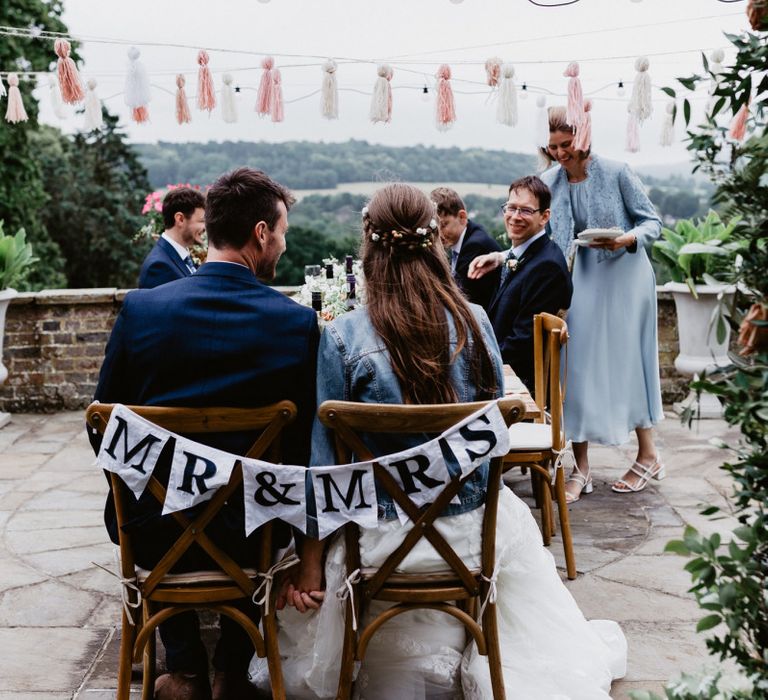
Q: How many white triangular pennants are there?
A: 6